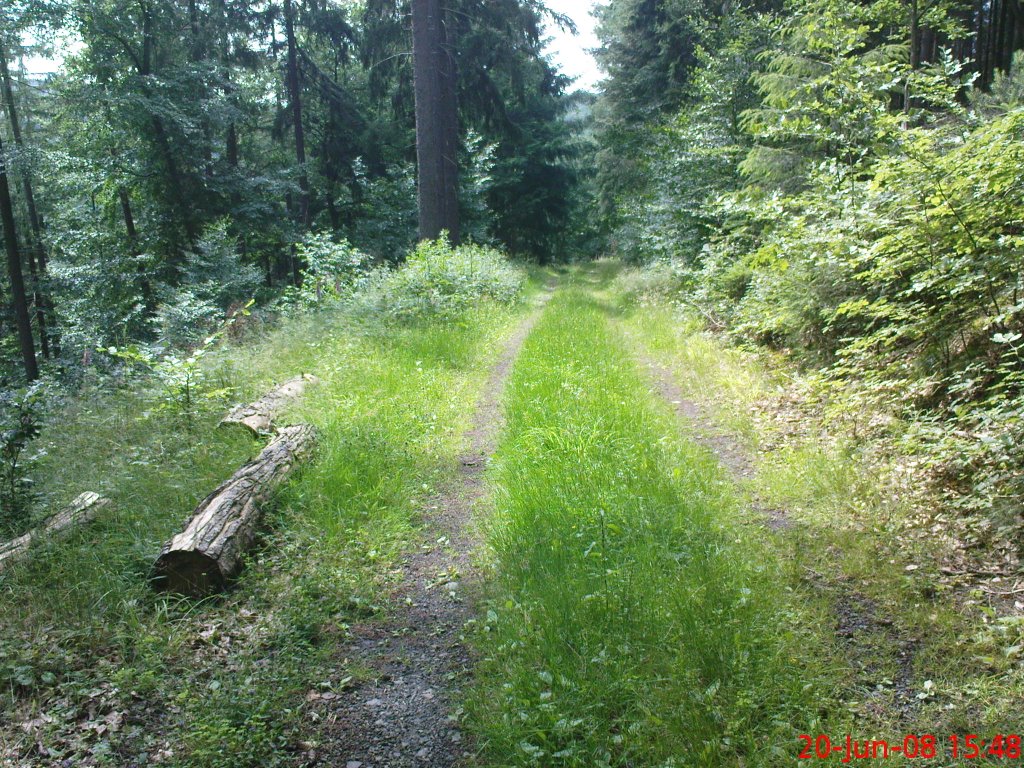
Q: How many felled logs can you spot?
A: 3